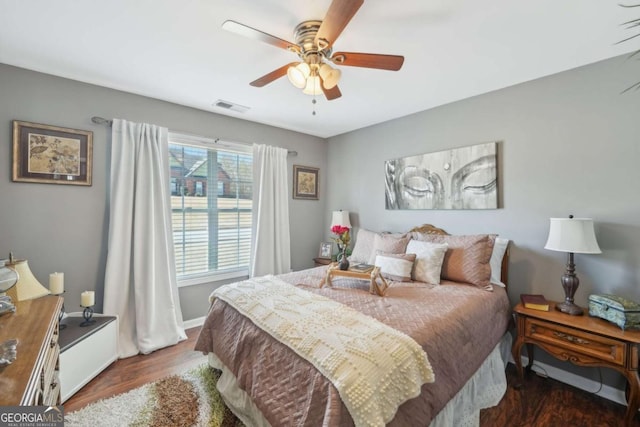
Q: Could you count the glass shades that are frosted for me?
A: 3